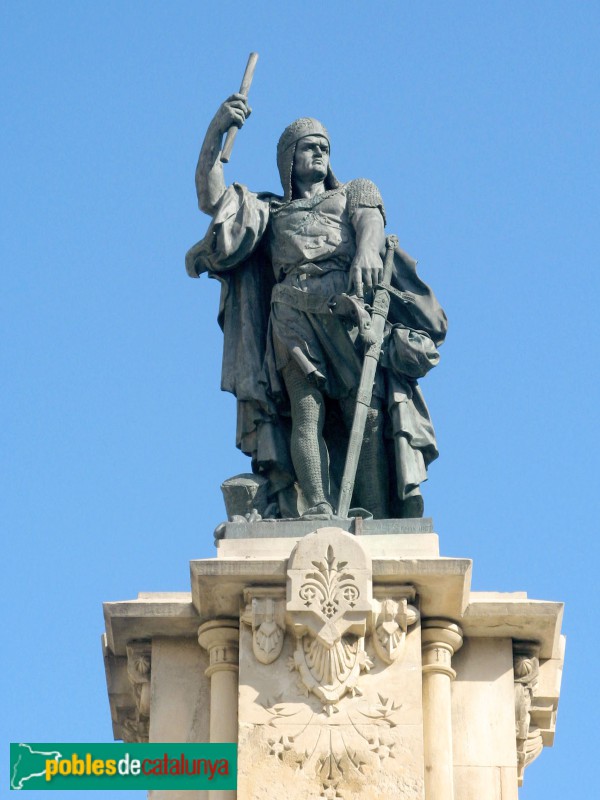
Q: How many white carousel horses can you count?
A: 0